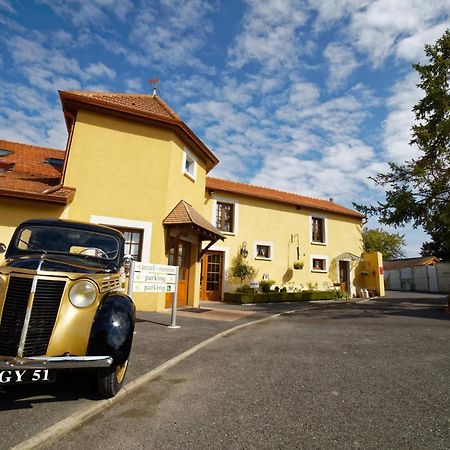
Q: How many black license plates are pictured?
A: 1